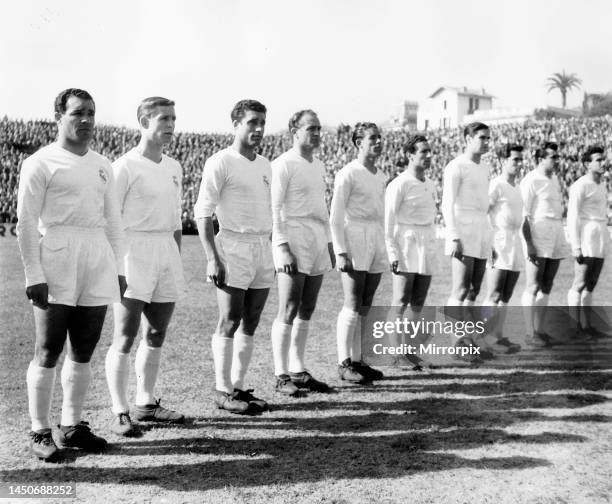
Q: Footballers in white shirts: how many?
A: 10